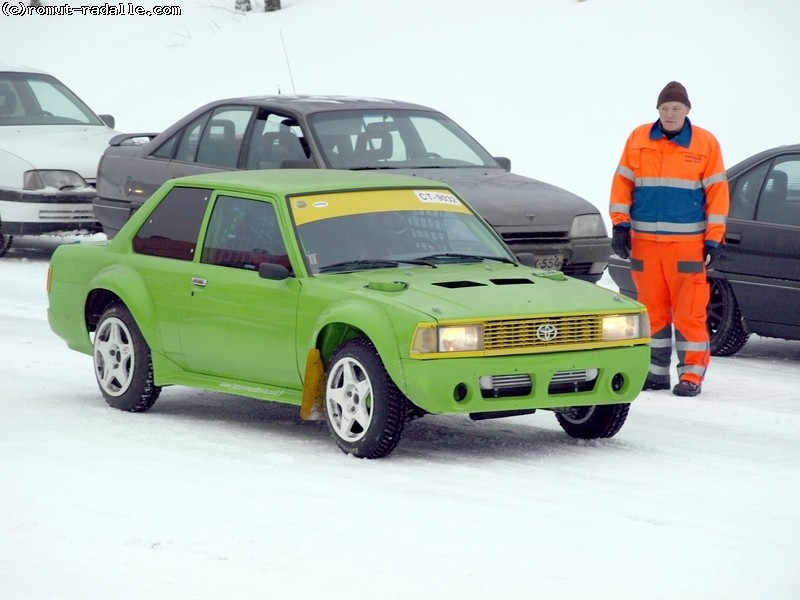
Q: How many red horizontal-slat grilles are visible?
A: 0